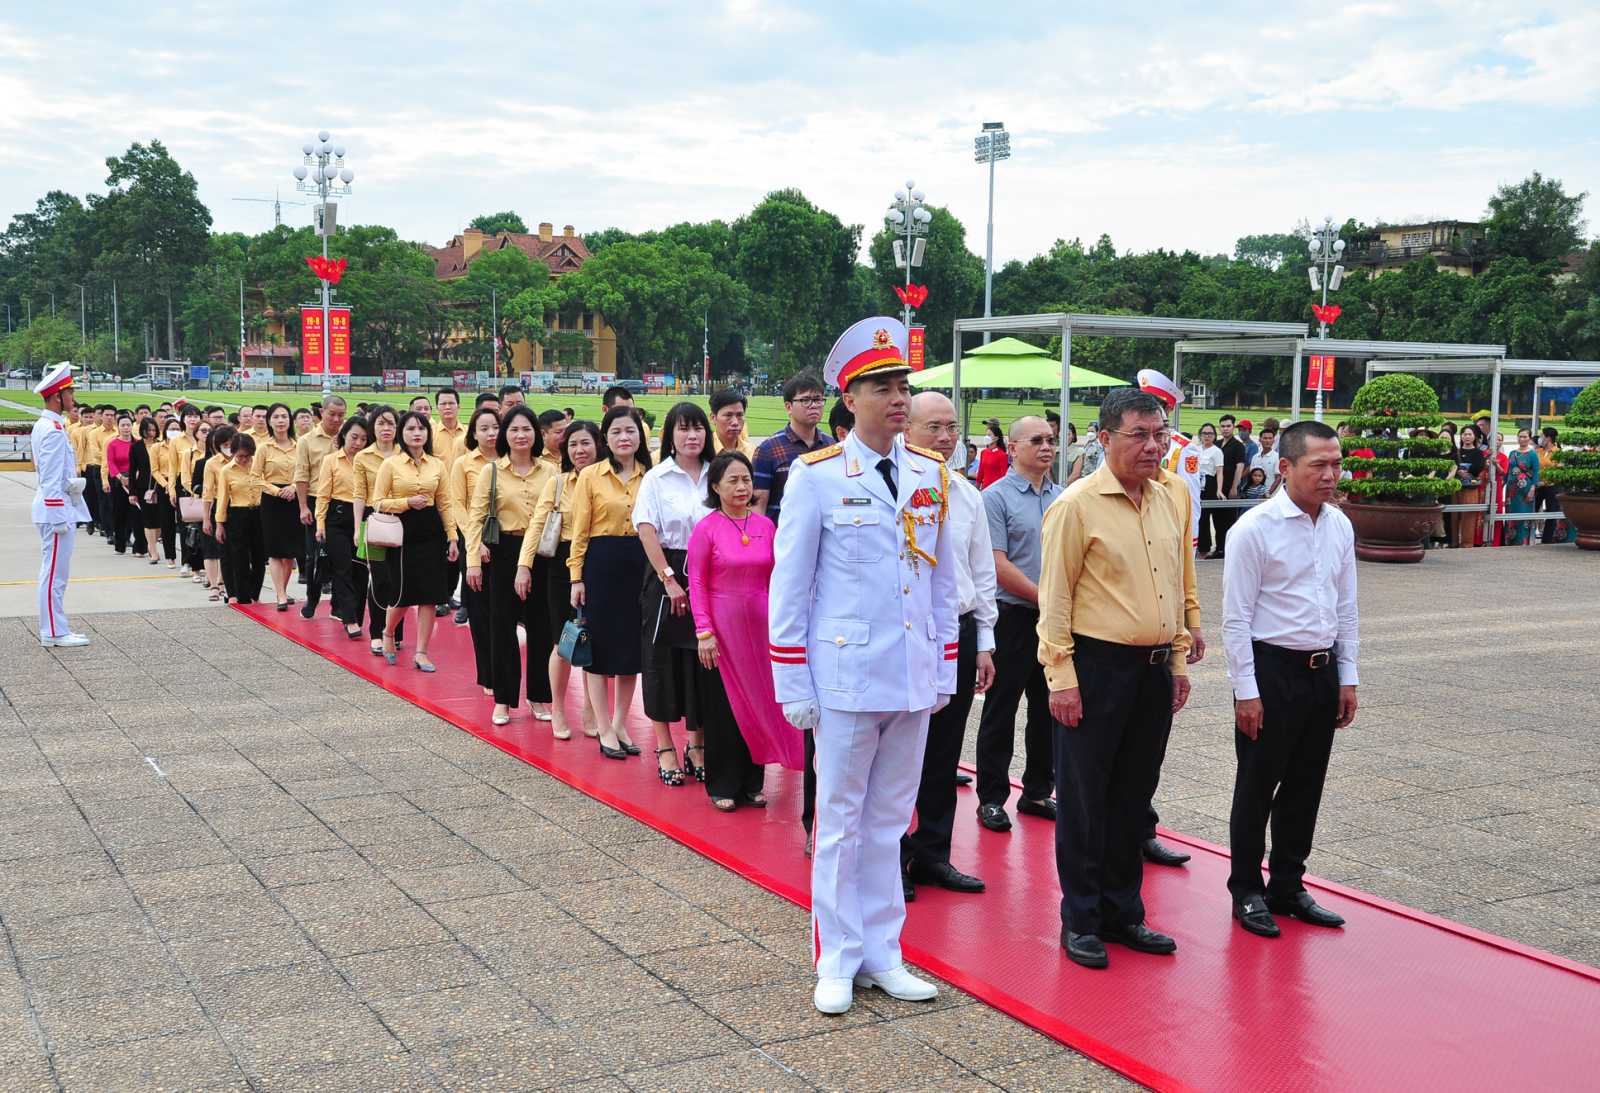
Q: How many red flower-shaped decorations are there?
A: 3